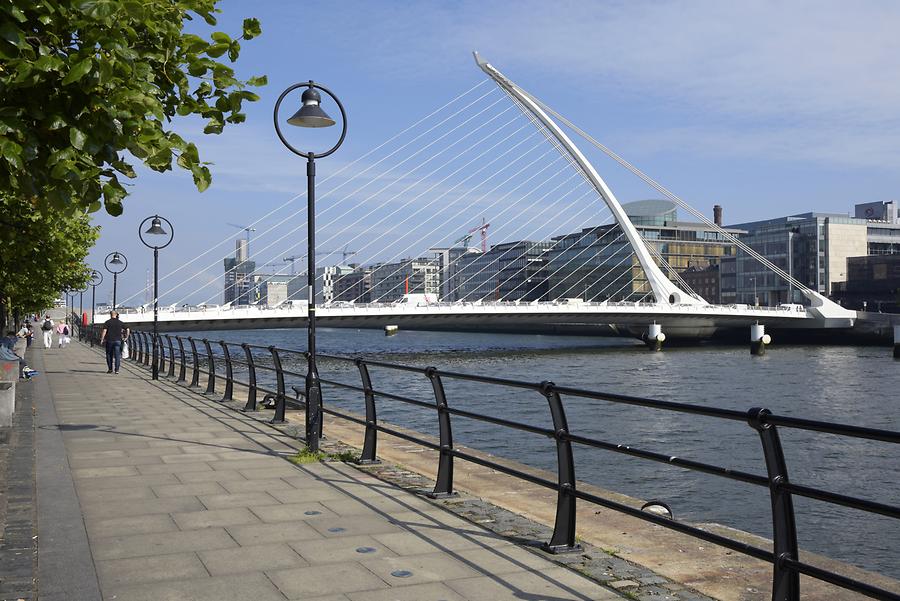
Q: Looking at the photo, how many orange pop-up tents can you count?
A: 0